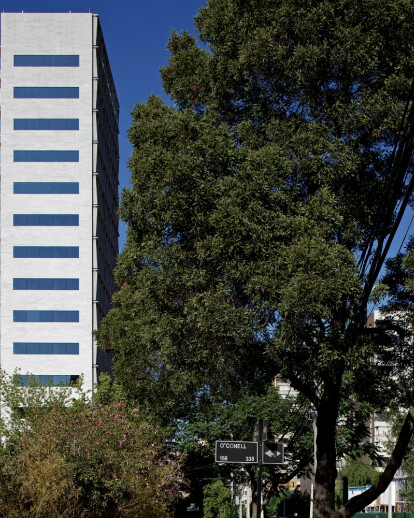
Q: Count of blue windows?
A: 11